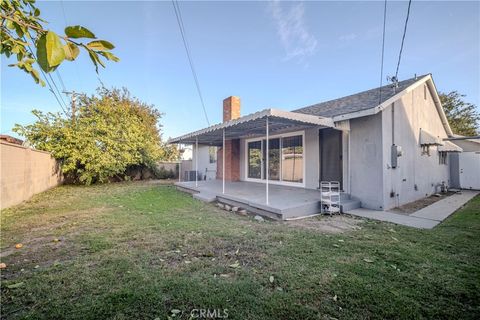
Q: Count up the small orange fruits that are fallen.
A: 2